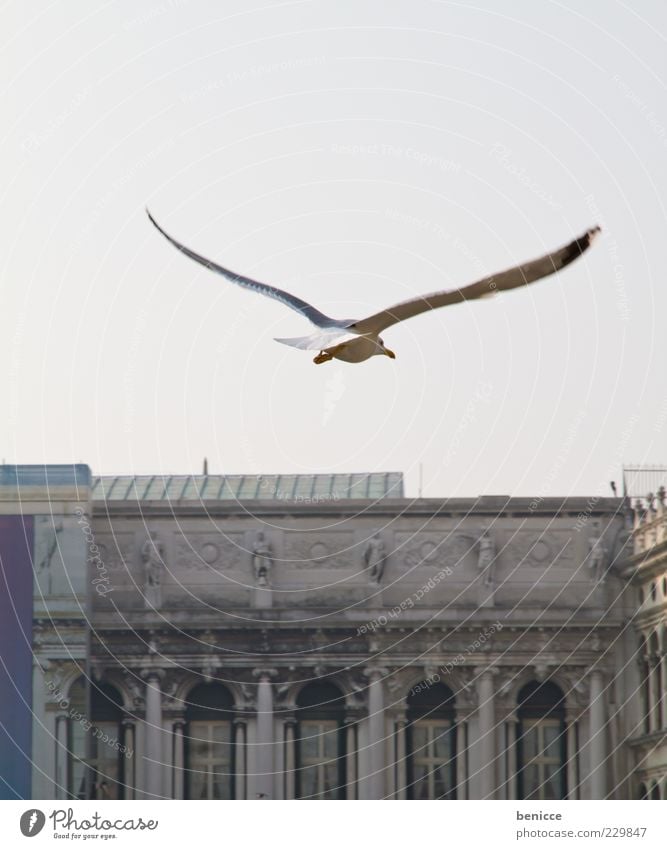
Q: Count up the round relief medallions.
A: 4